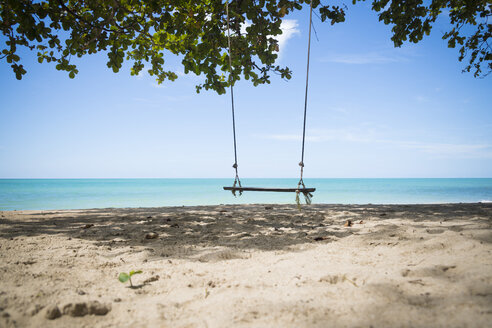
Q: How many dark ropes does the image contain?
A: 2